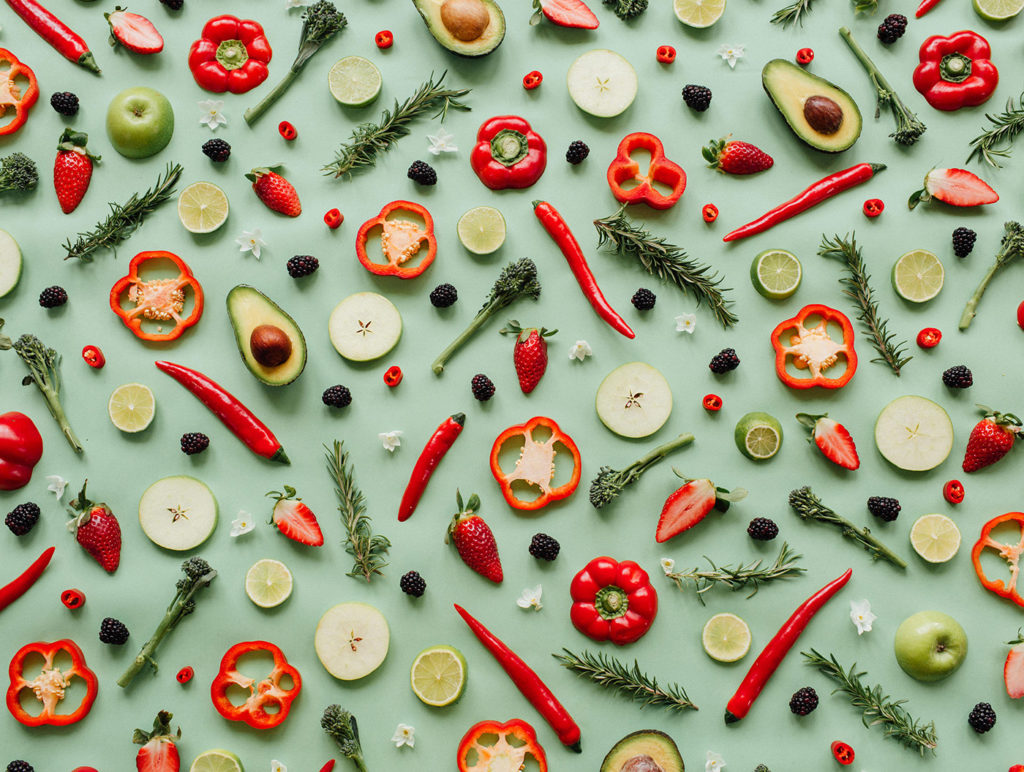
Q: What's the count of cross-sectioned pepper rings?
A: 10